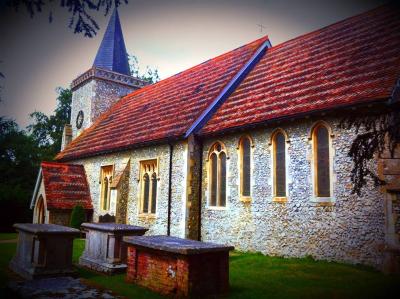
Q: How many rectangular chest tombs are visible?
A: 3